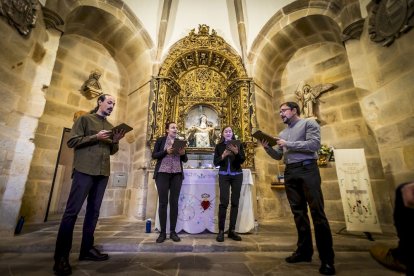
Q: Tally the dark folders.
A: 4